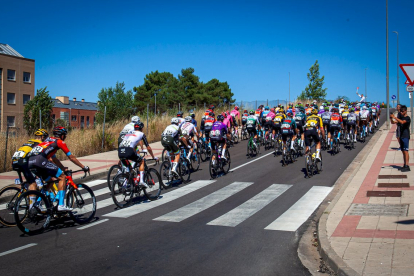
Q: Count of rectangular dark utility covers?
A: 3